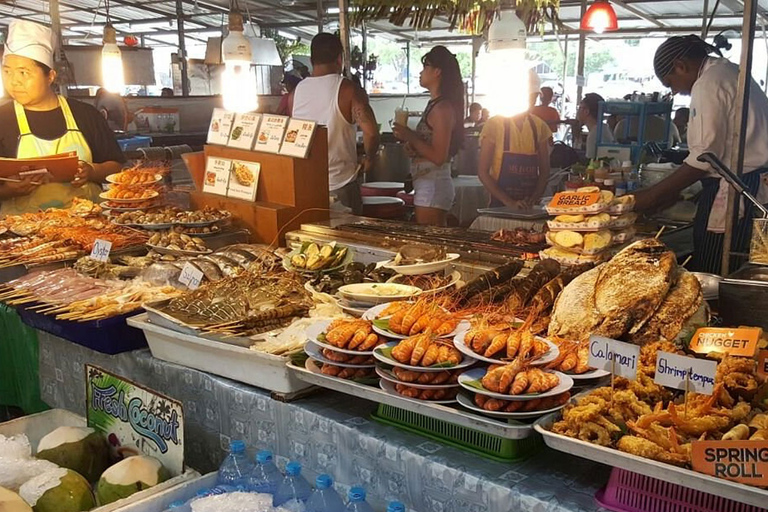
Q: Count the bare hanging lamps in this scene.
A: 3